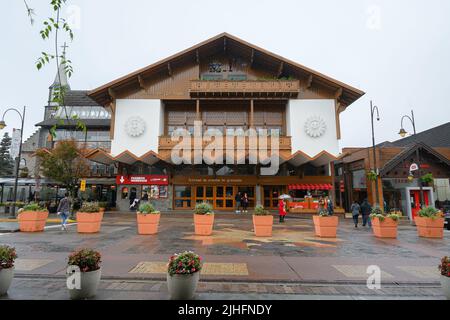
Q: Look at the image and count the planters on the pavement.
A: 12